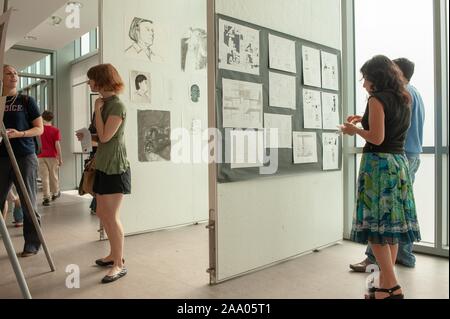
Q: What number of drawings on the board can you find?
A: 12